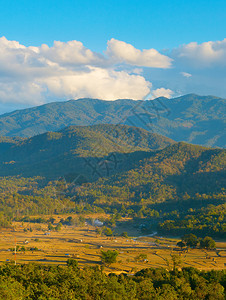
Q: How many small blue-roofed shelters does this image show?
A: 2